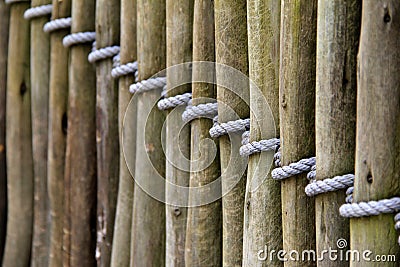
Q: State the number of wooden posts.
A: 15